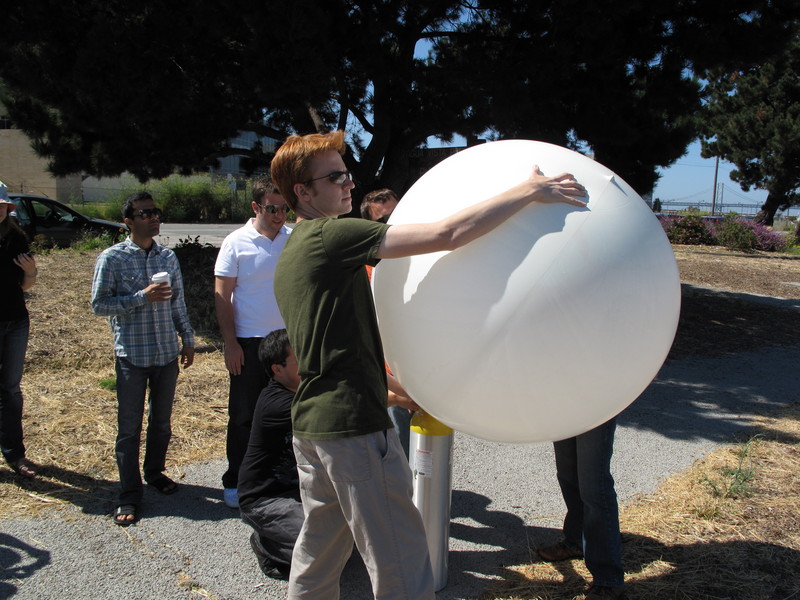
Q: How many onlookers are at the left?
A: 3